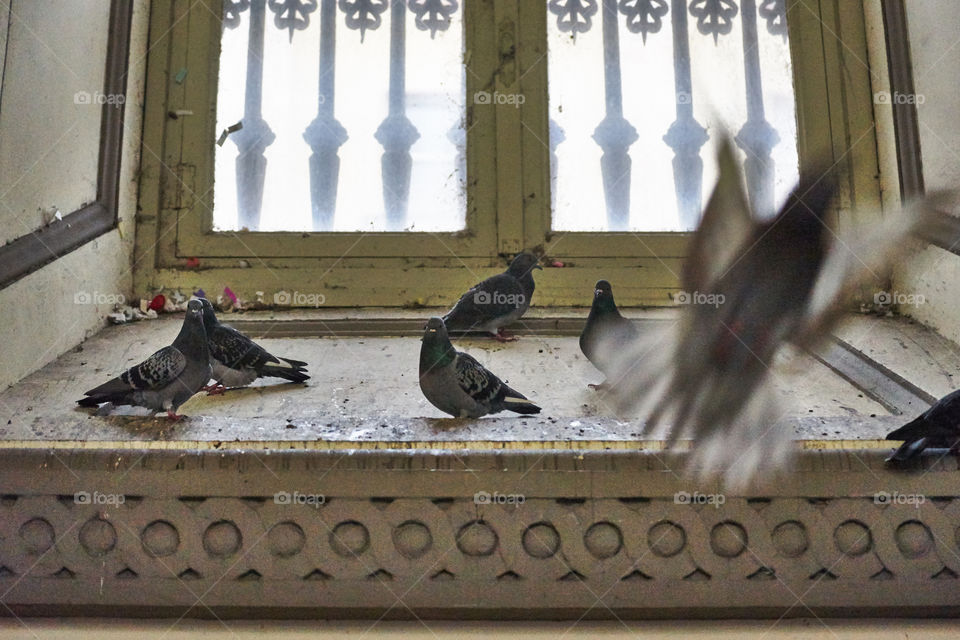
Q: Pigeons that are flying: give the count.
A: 1